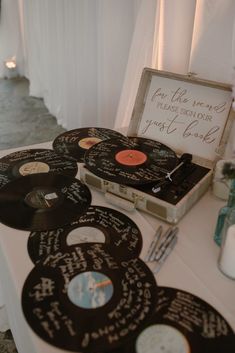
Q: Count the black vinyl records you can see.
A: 7